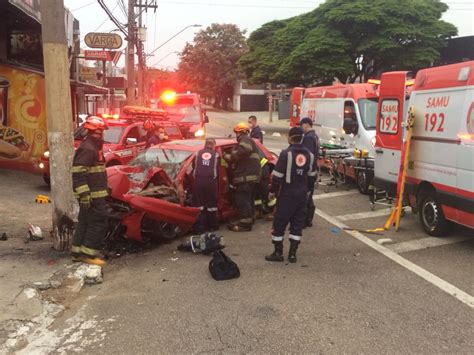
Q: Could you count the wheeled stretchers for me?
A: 2